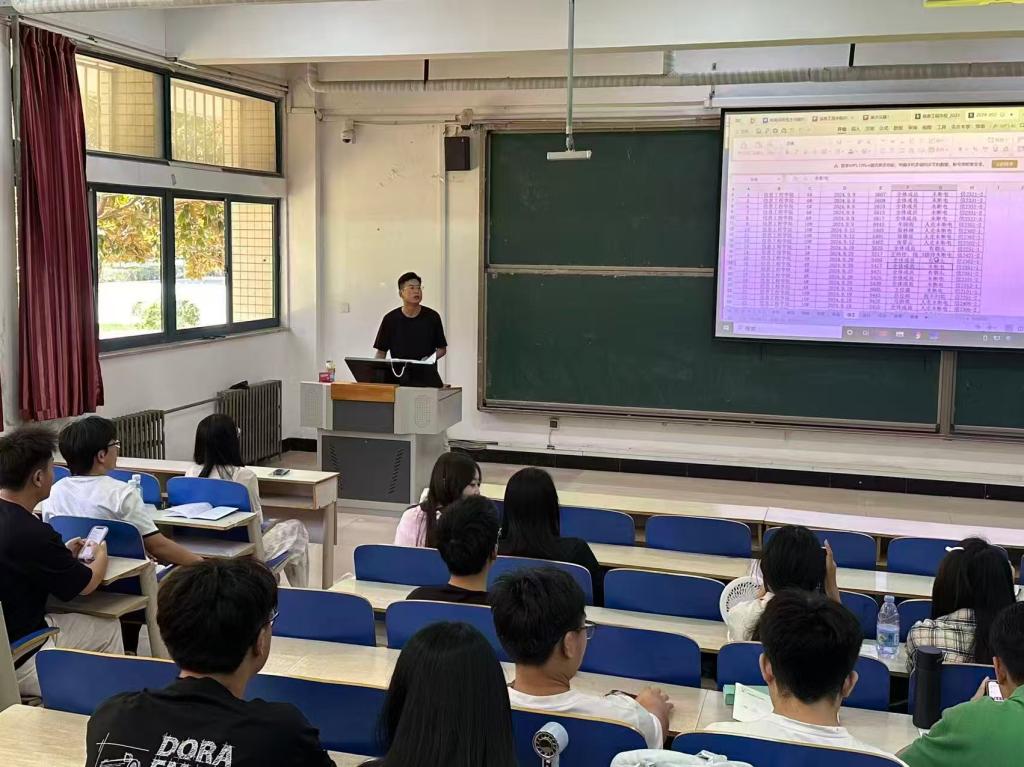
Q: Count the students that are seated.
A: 13